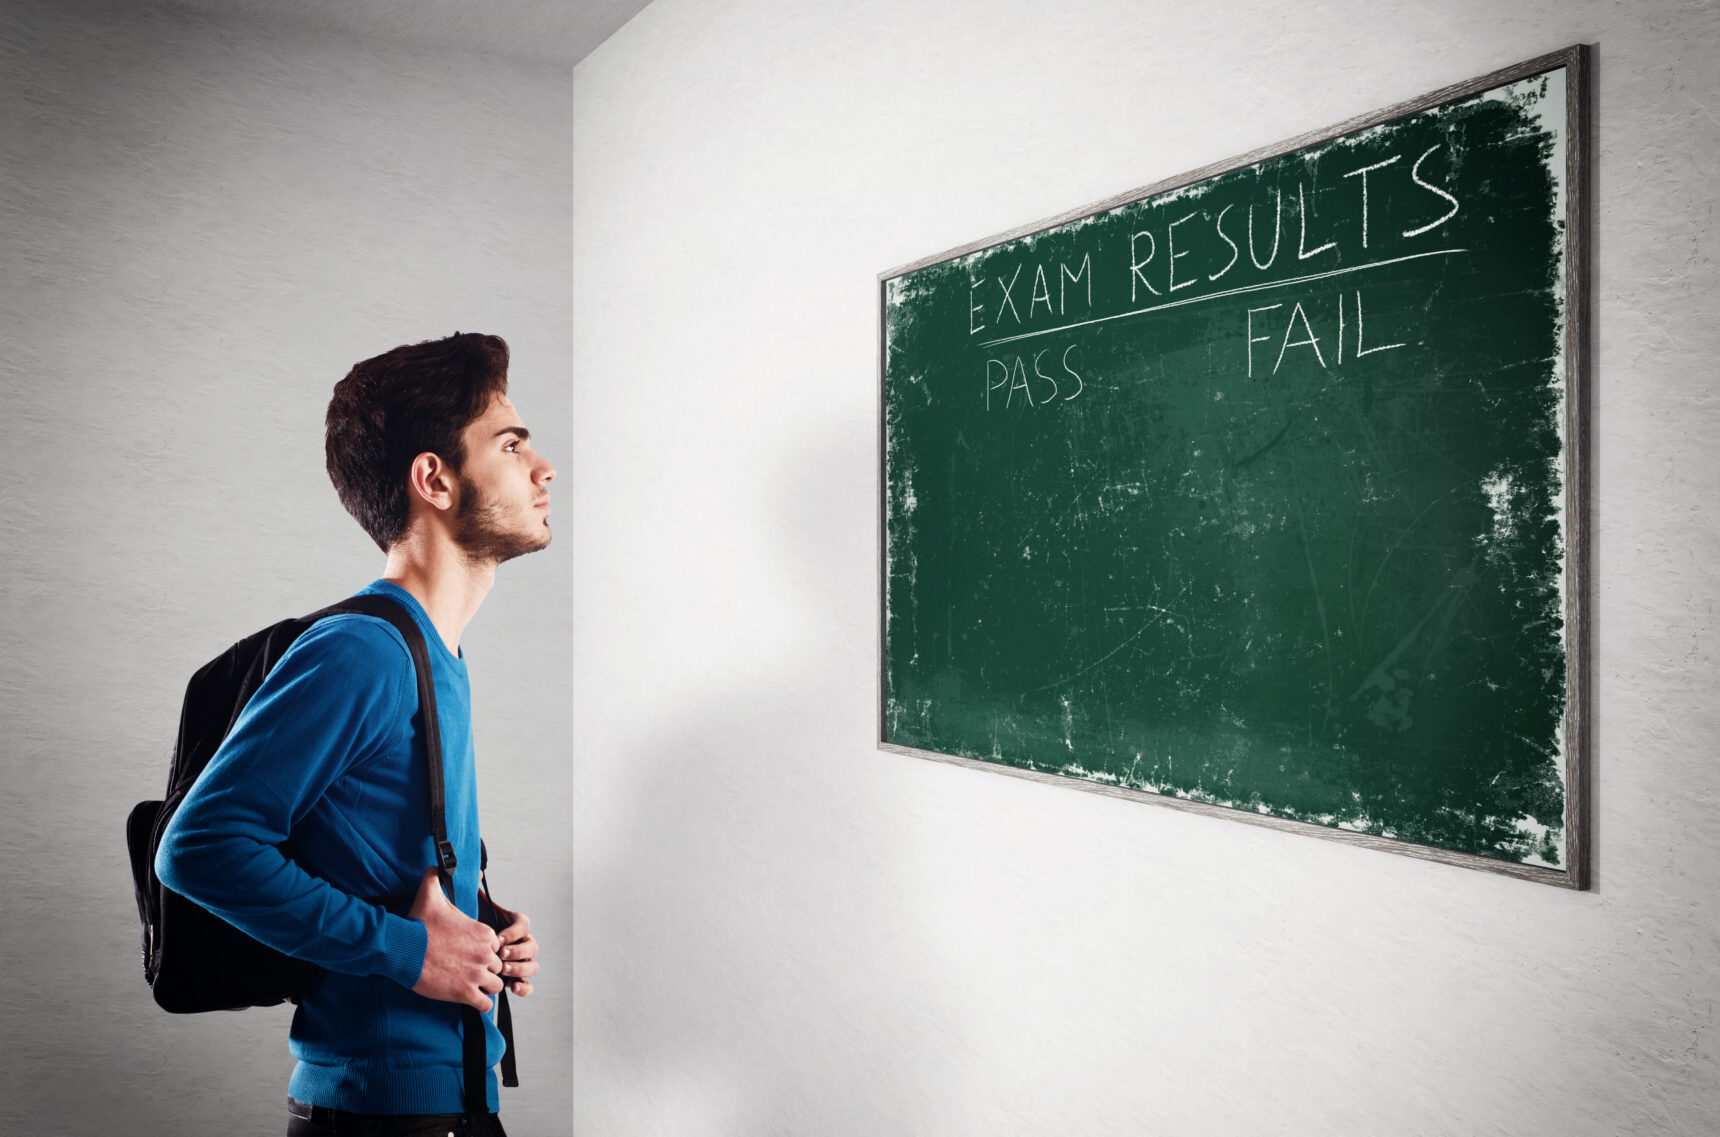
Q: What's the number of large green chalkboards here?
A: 1